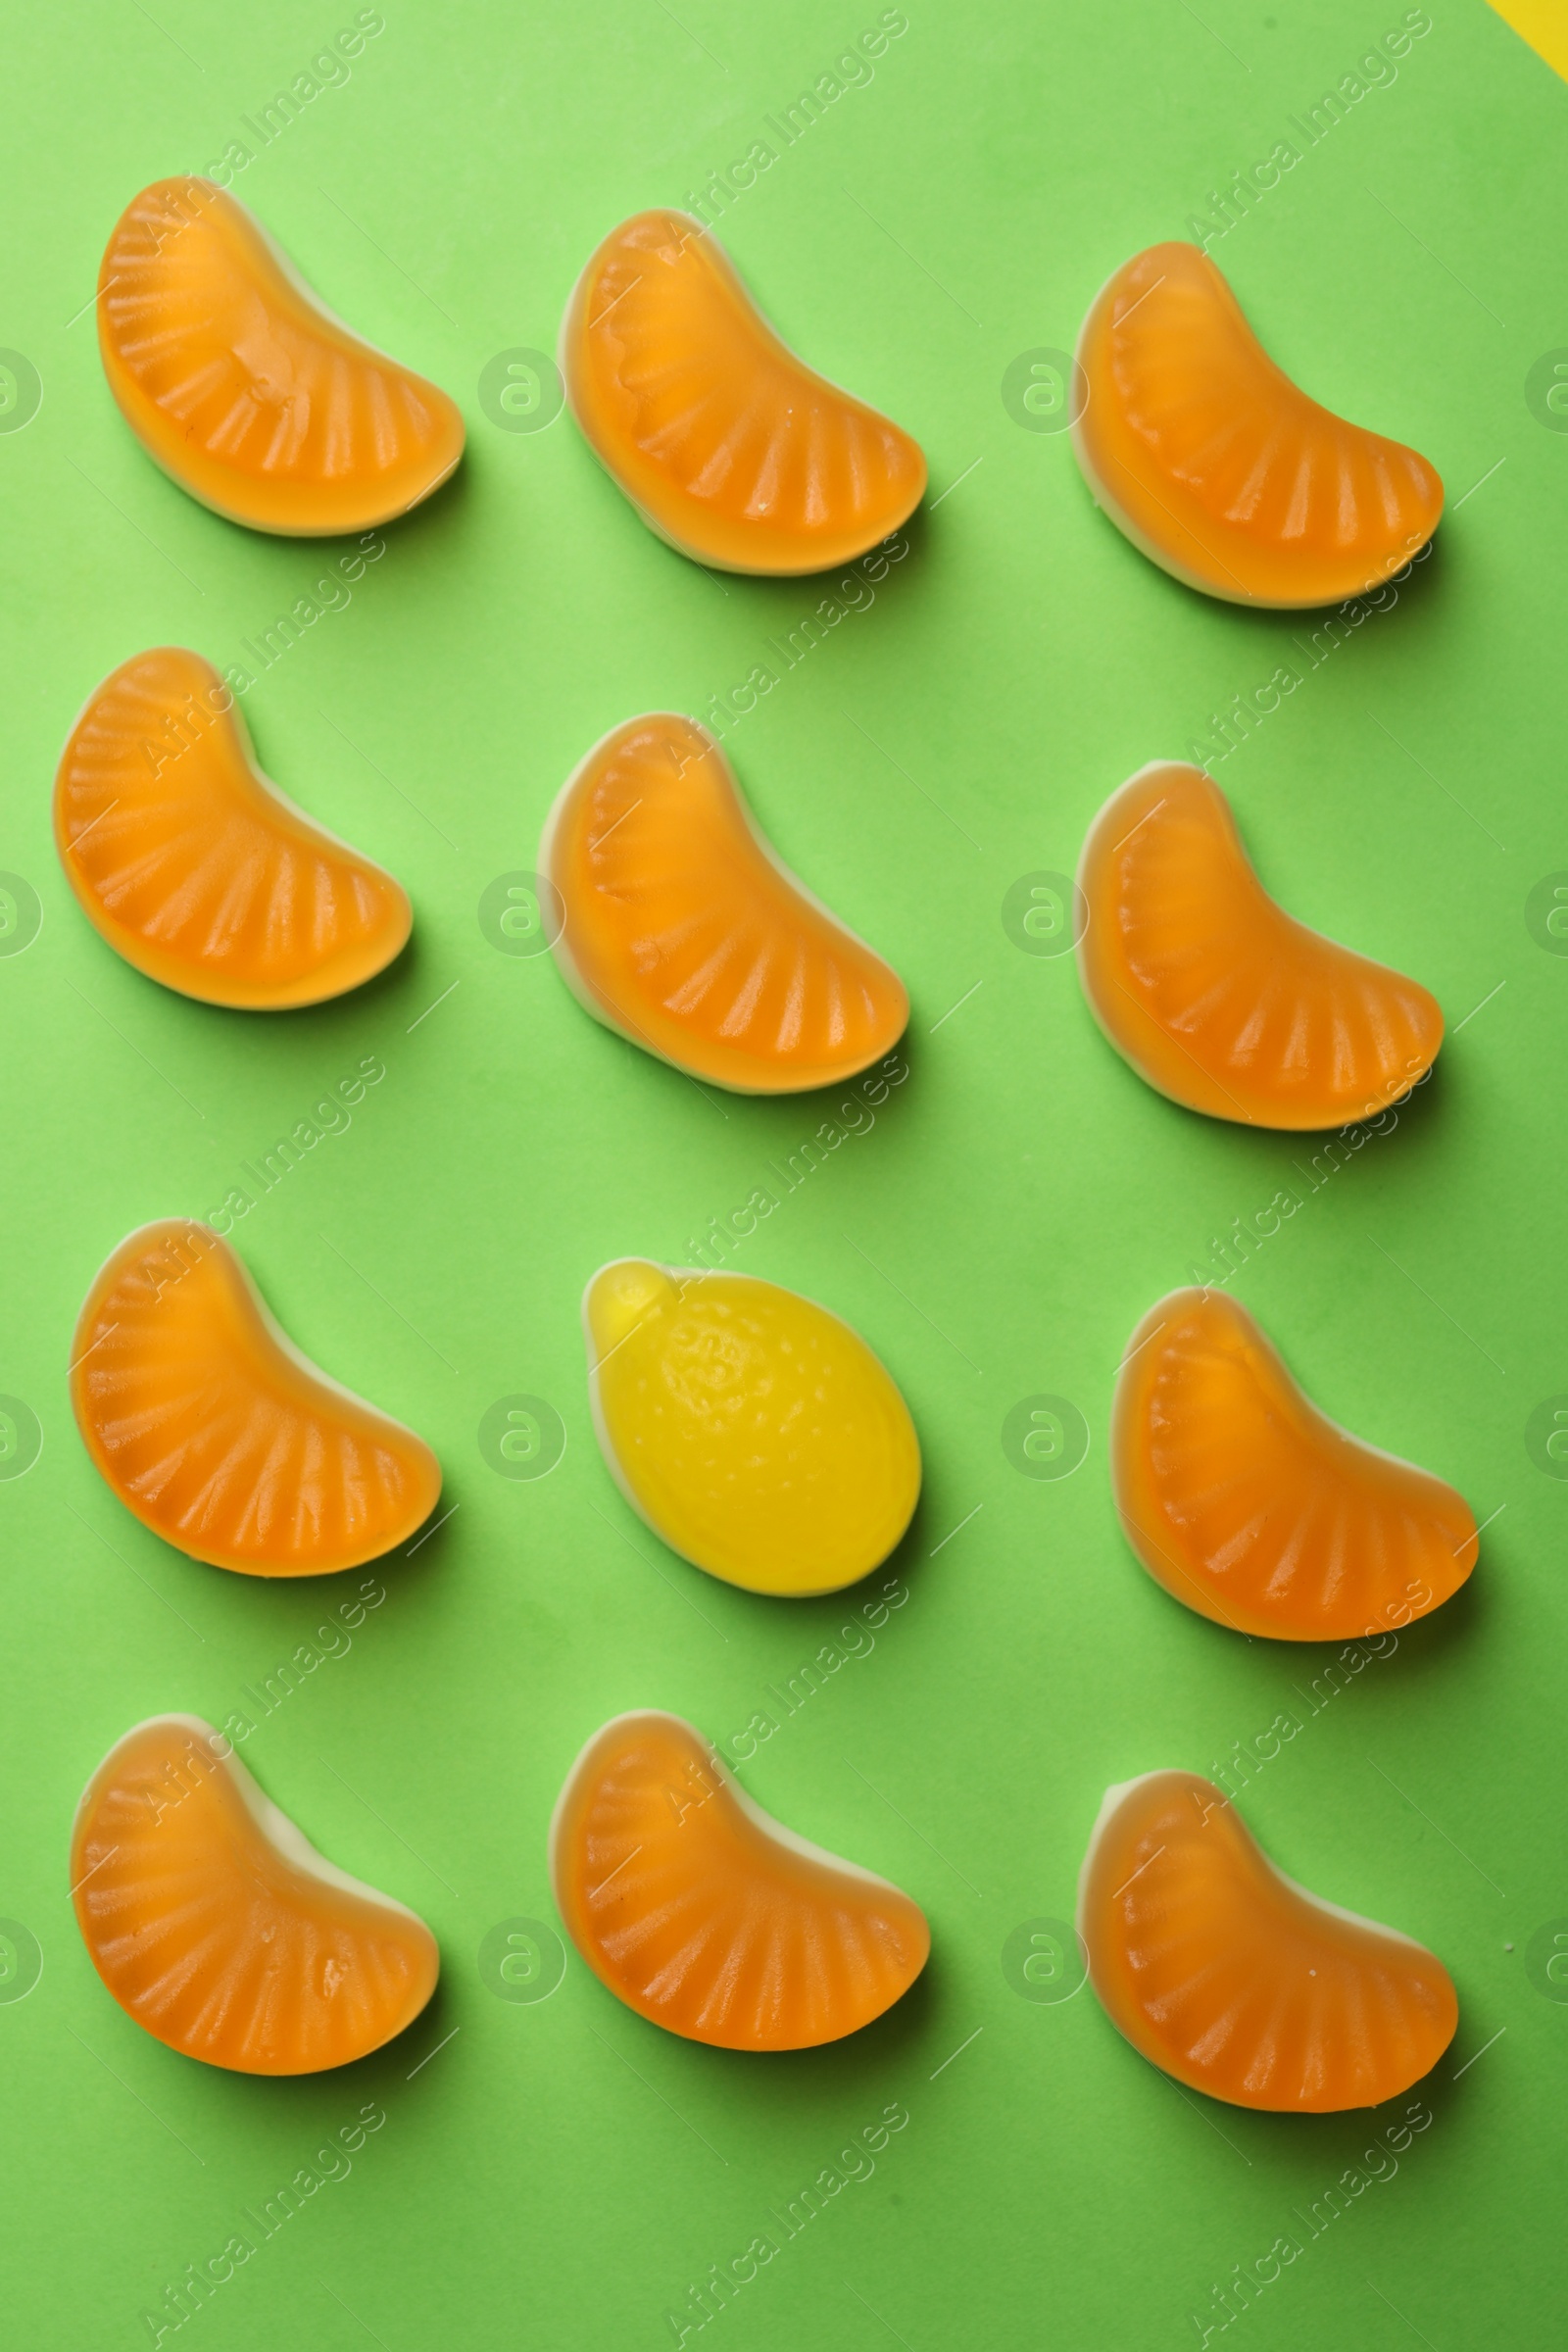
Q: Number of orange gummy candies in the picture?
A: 11